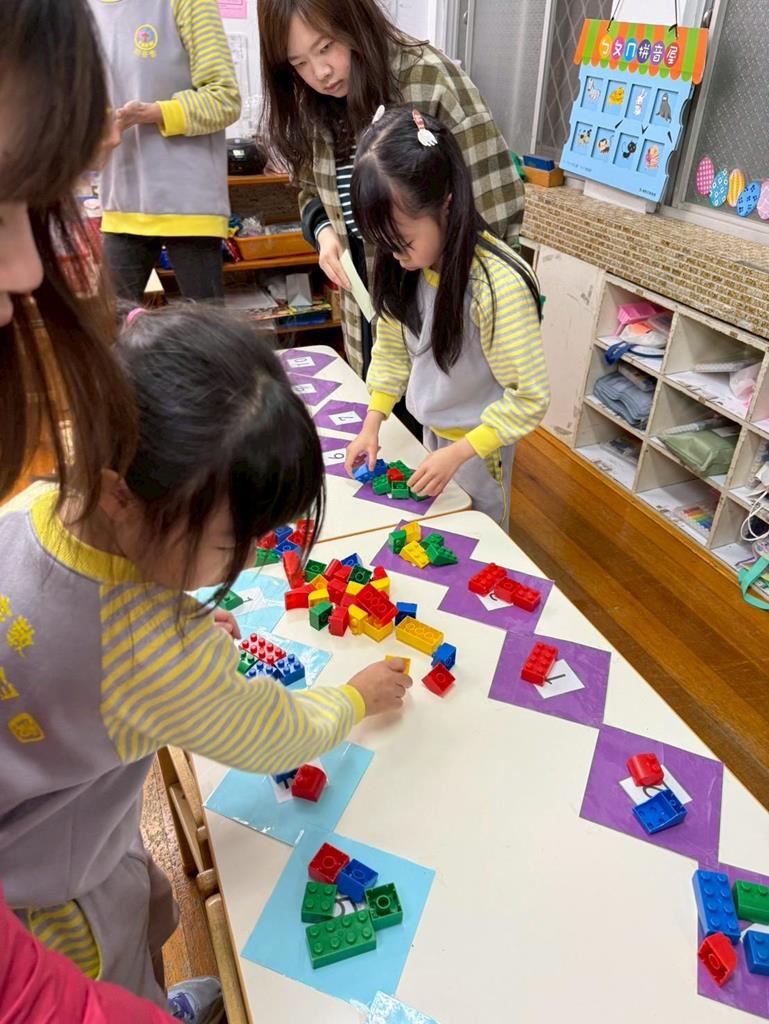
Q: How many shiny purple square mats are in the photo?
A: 10